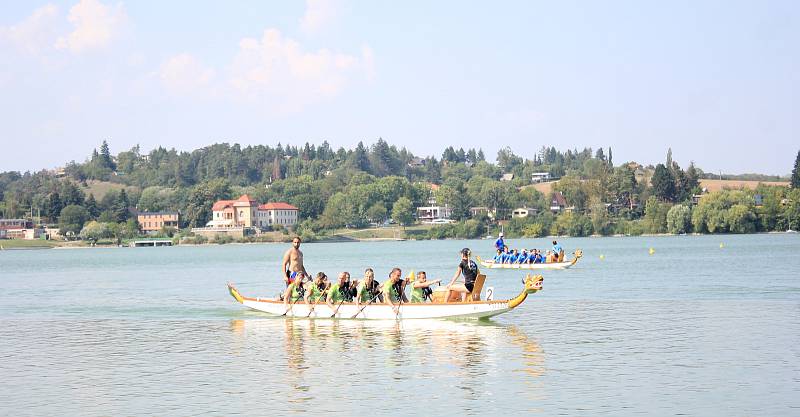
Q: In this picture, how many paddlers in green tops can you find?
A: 6